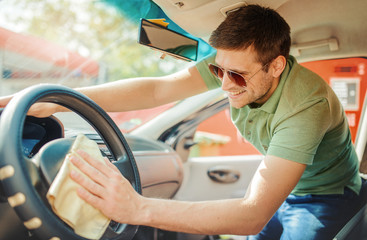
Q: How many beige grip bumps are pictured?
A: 4